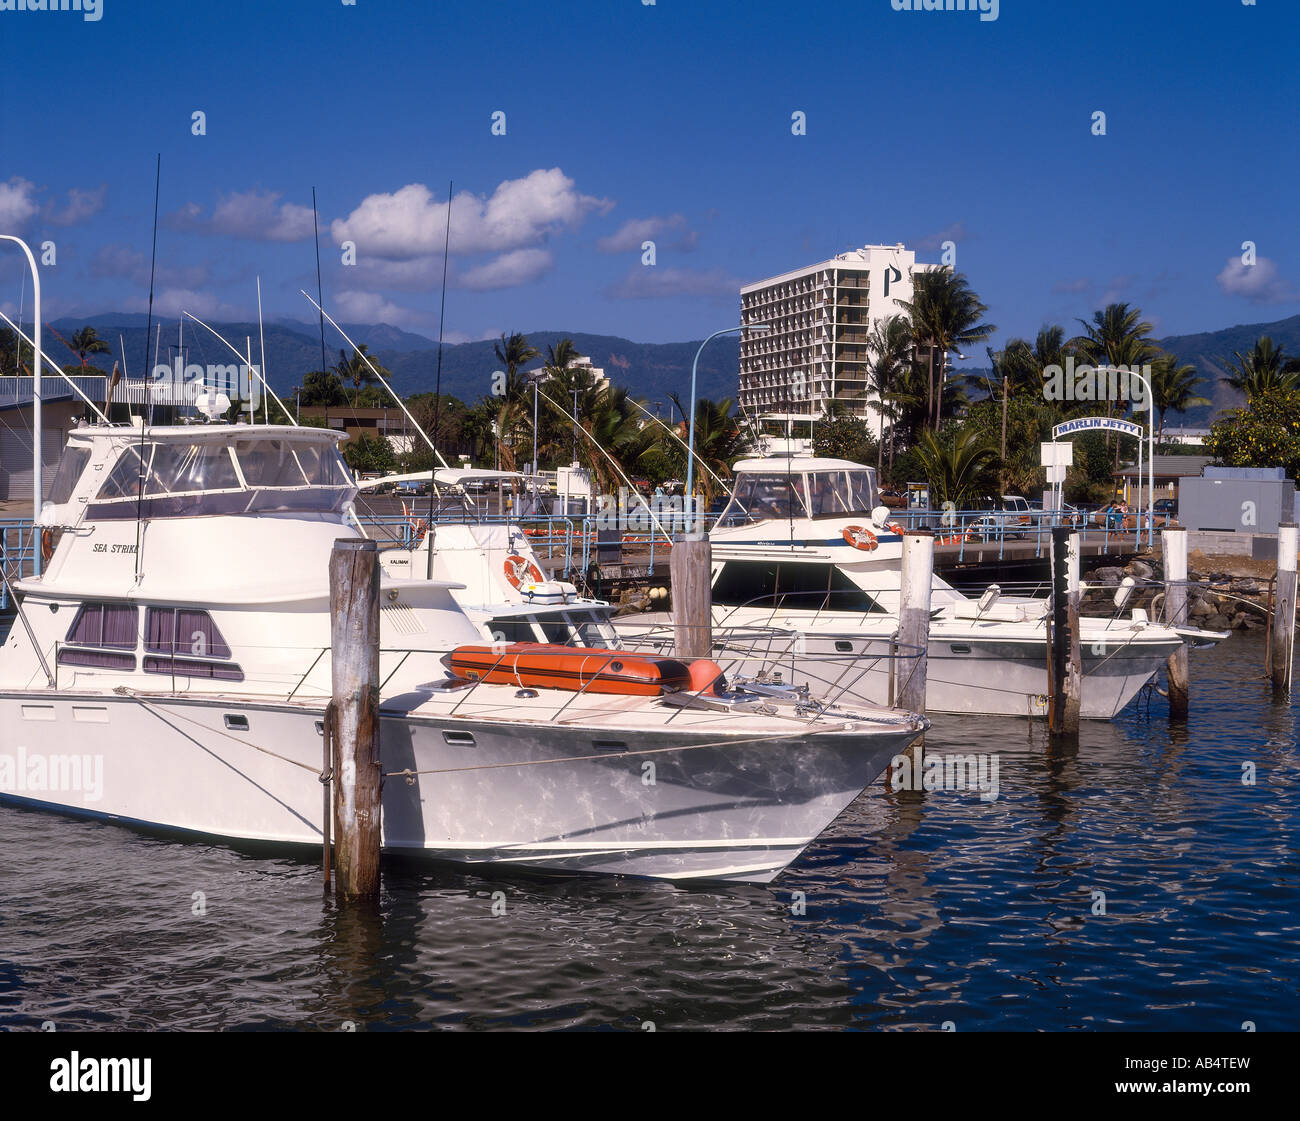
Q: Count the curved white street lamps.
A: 2